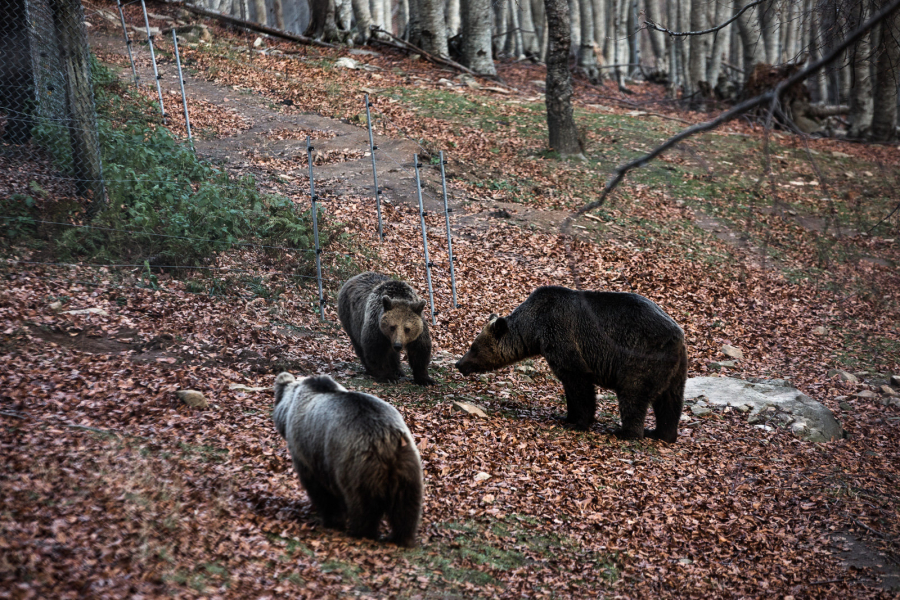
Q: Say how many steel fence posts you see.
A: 7